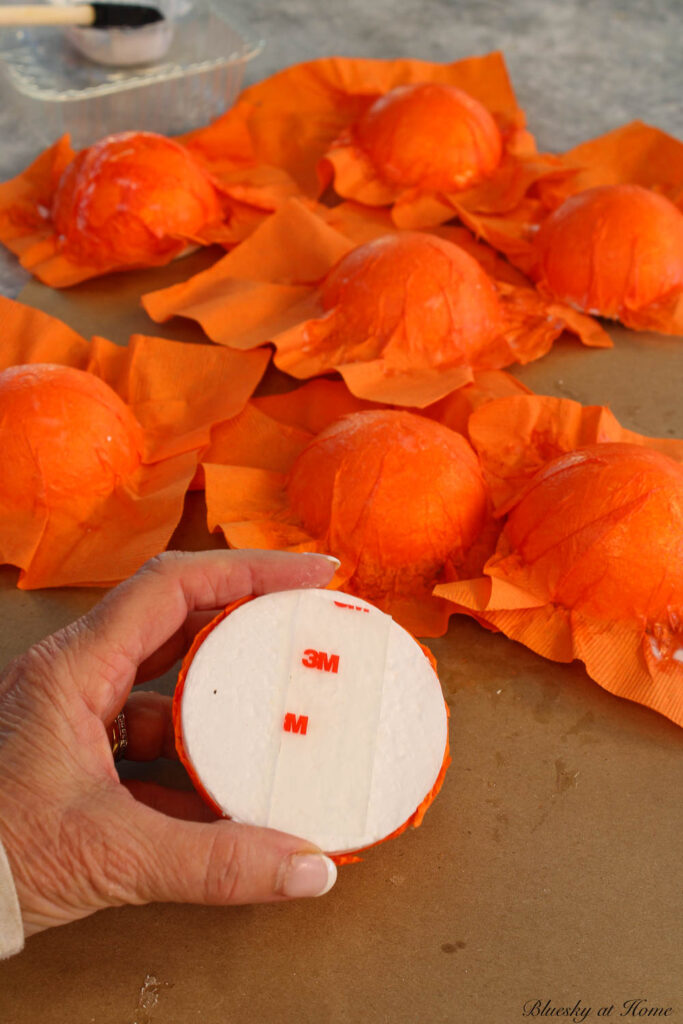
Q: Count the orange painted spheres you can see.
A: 7